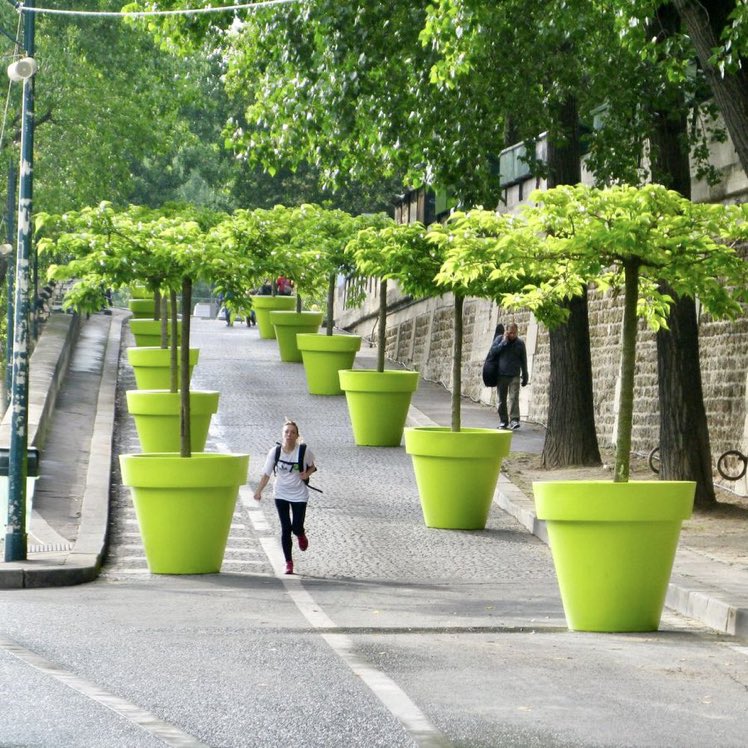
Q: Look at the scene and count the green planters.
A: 12